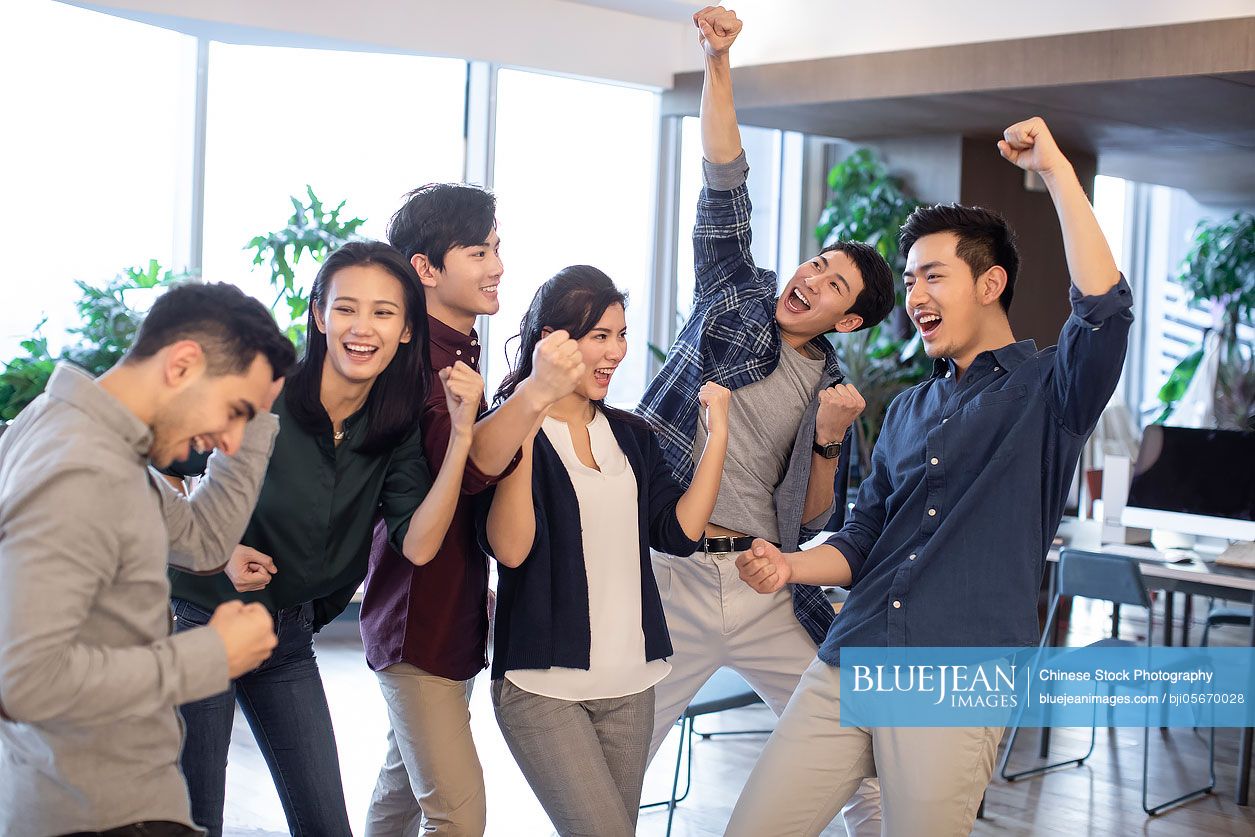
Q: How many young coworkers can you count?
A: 6